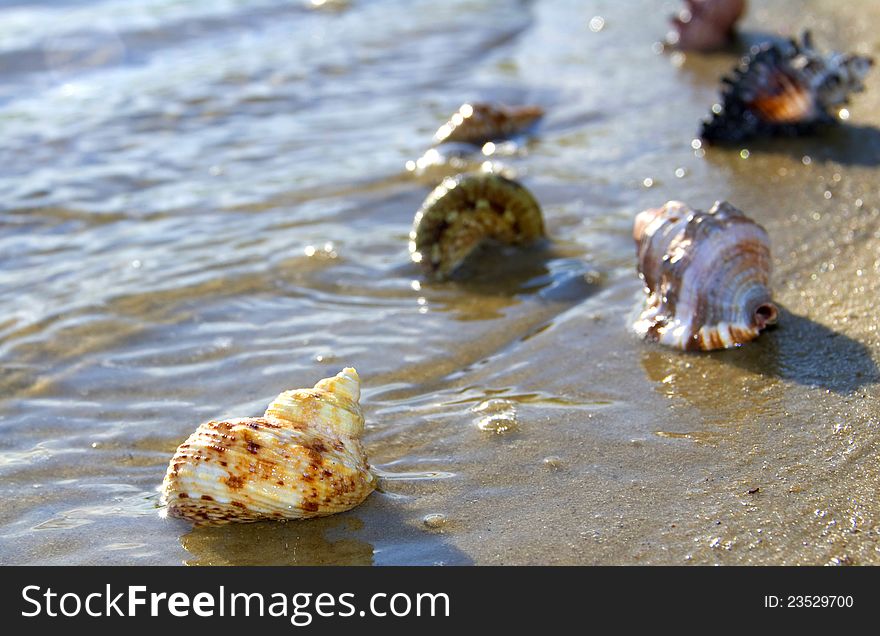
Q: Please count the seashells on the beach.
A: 6